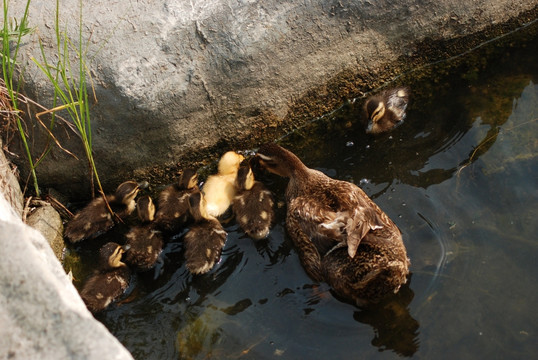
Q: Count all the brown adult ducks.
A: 1